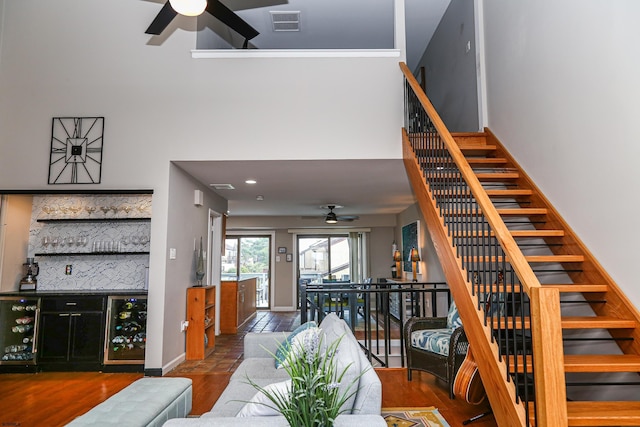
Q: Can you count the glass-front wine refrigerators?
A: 2